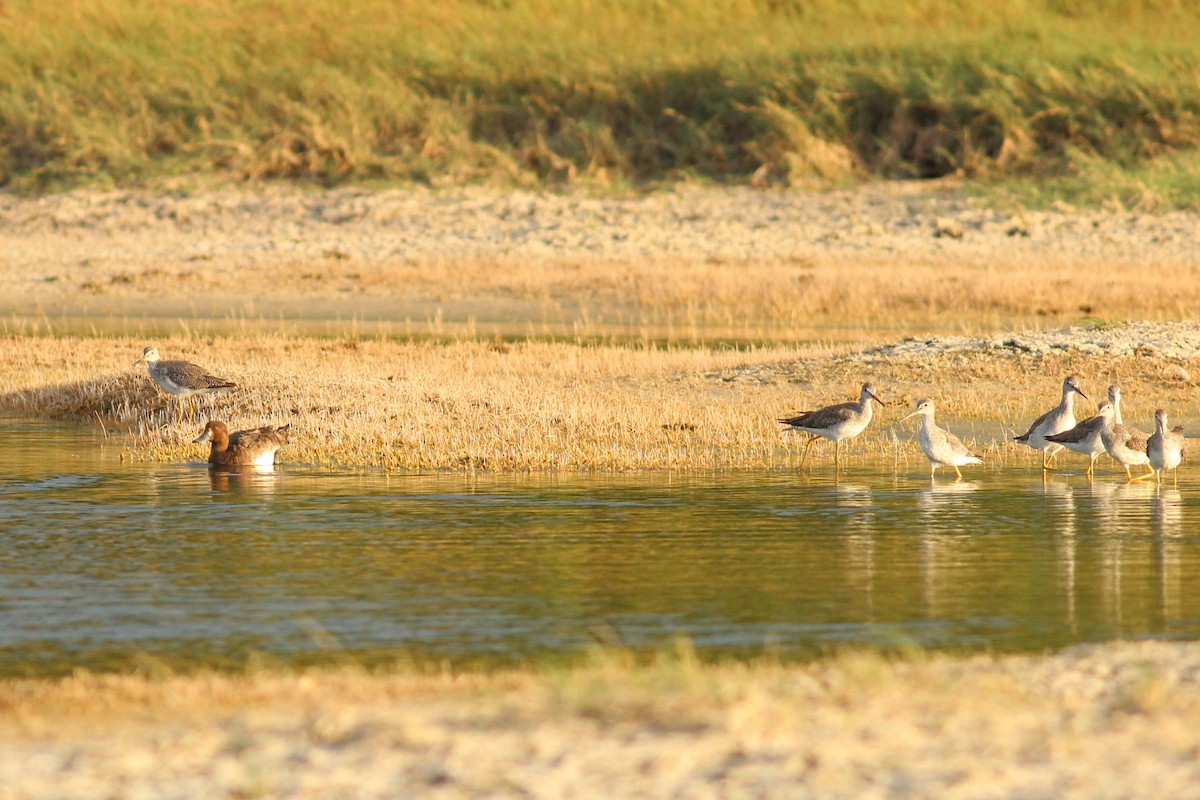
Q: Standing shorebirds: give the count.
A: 7